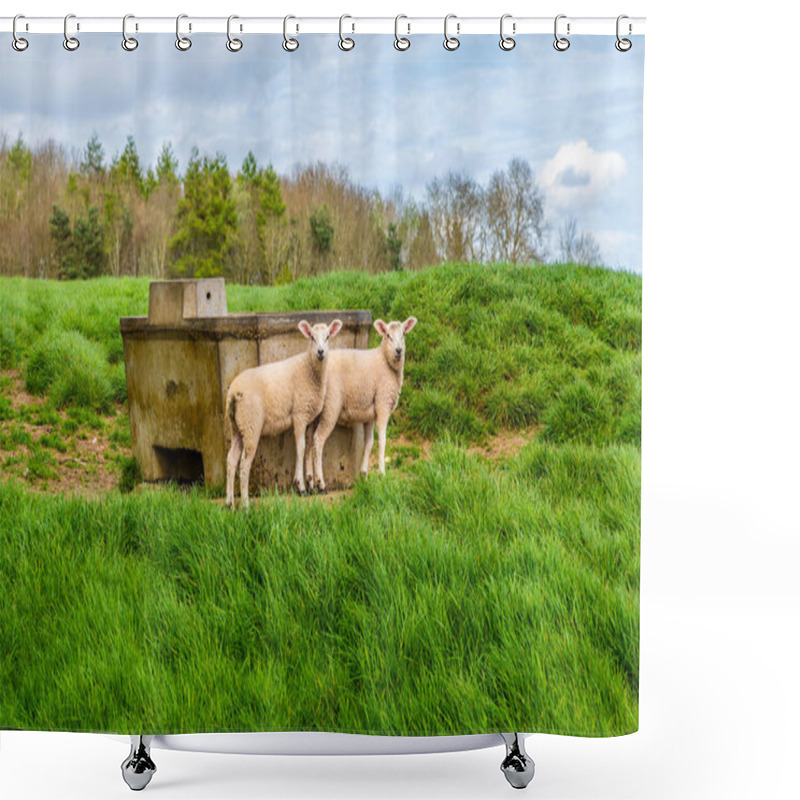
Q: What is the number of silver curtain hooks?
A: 12